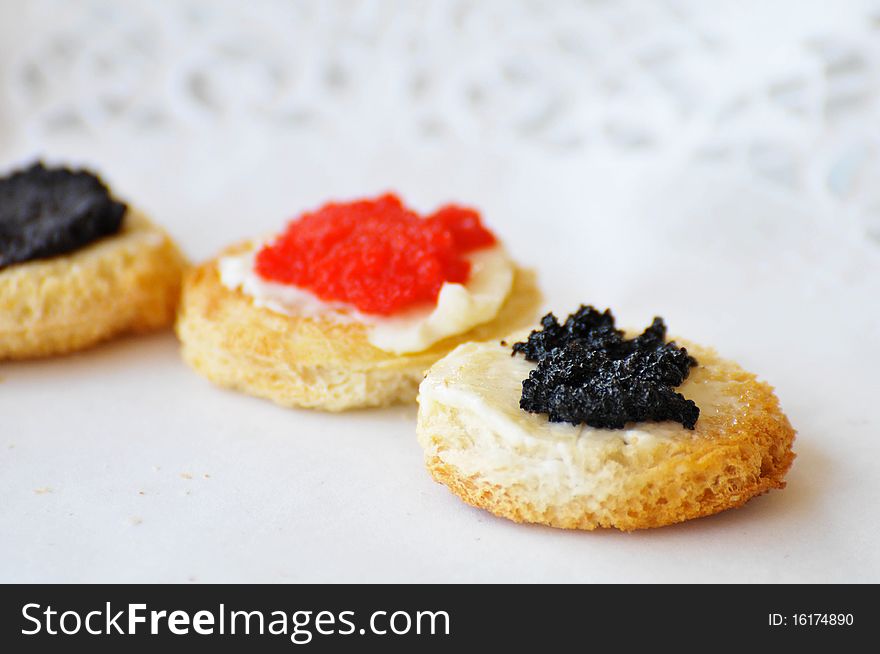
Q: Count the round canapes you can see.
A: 3